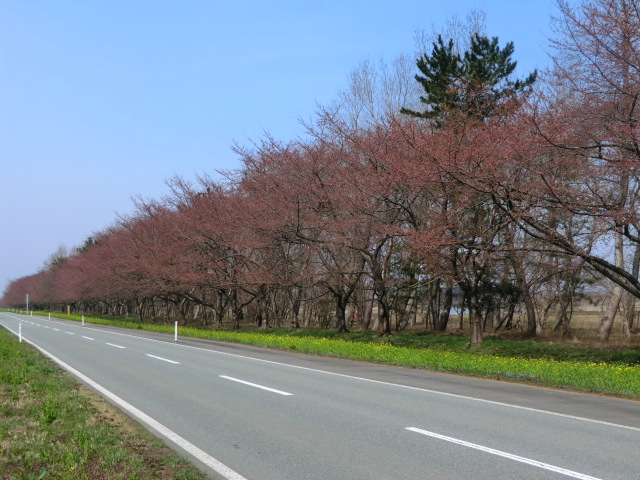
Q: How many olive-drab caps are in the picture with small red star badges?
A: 0